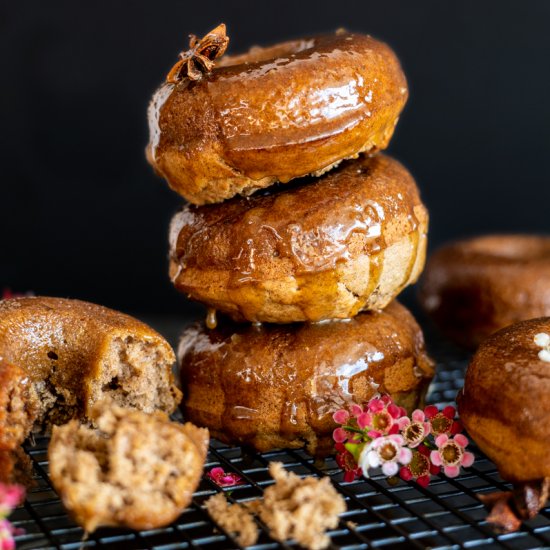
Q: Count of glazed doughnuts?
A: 6